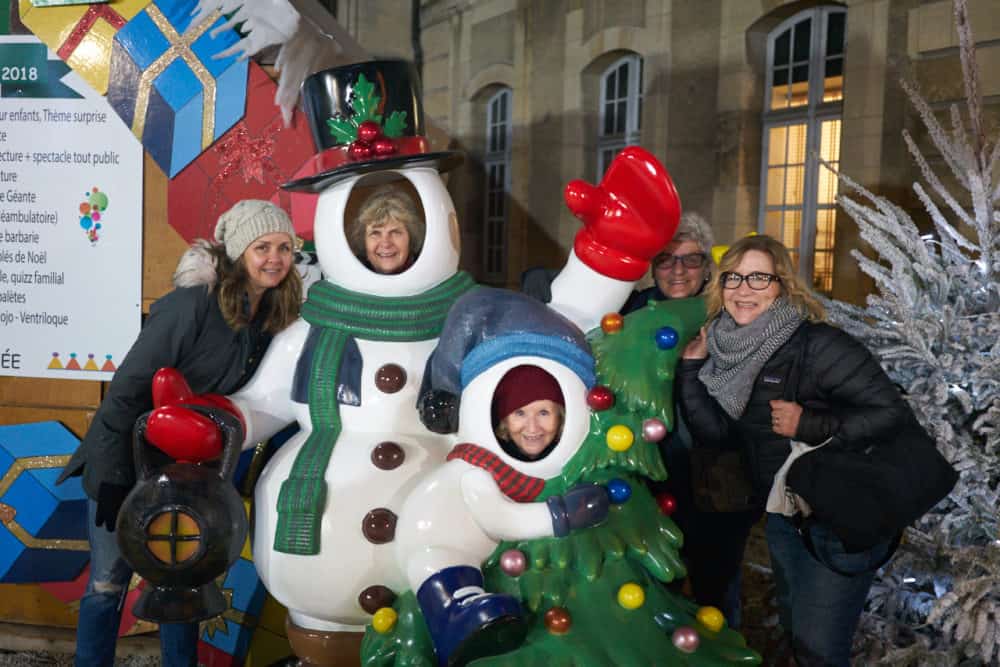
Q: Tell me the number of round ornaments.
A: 13